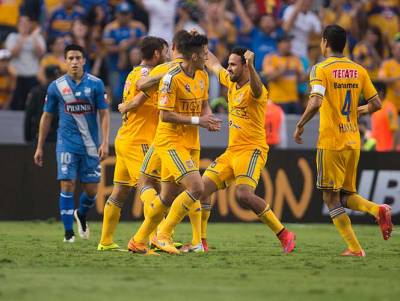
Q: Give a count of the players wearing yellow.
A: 5